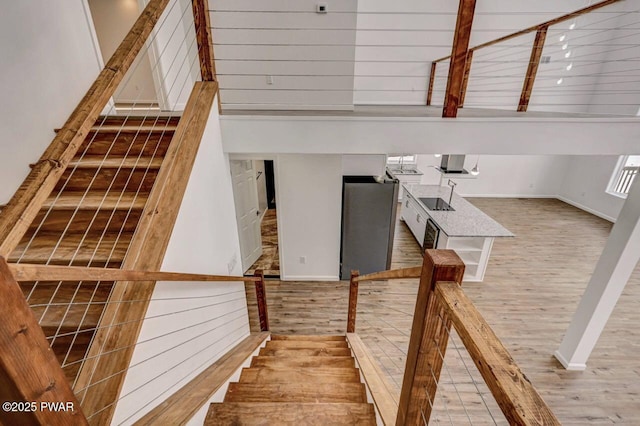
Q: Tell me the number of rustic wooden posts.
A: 9